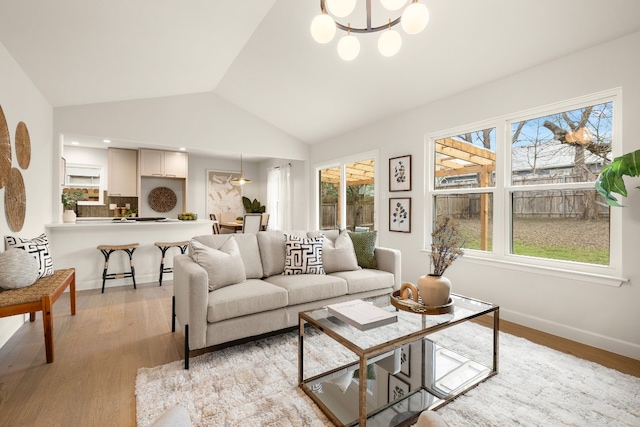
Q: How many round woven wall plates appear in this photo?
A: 4